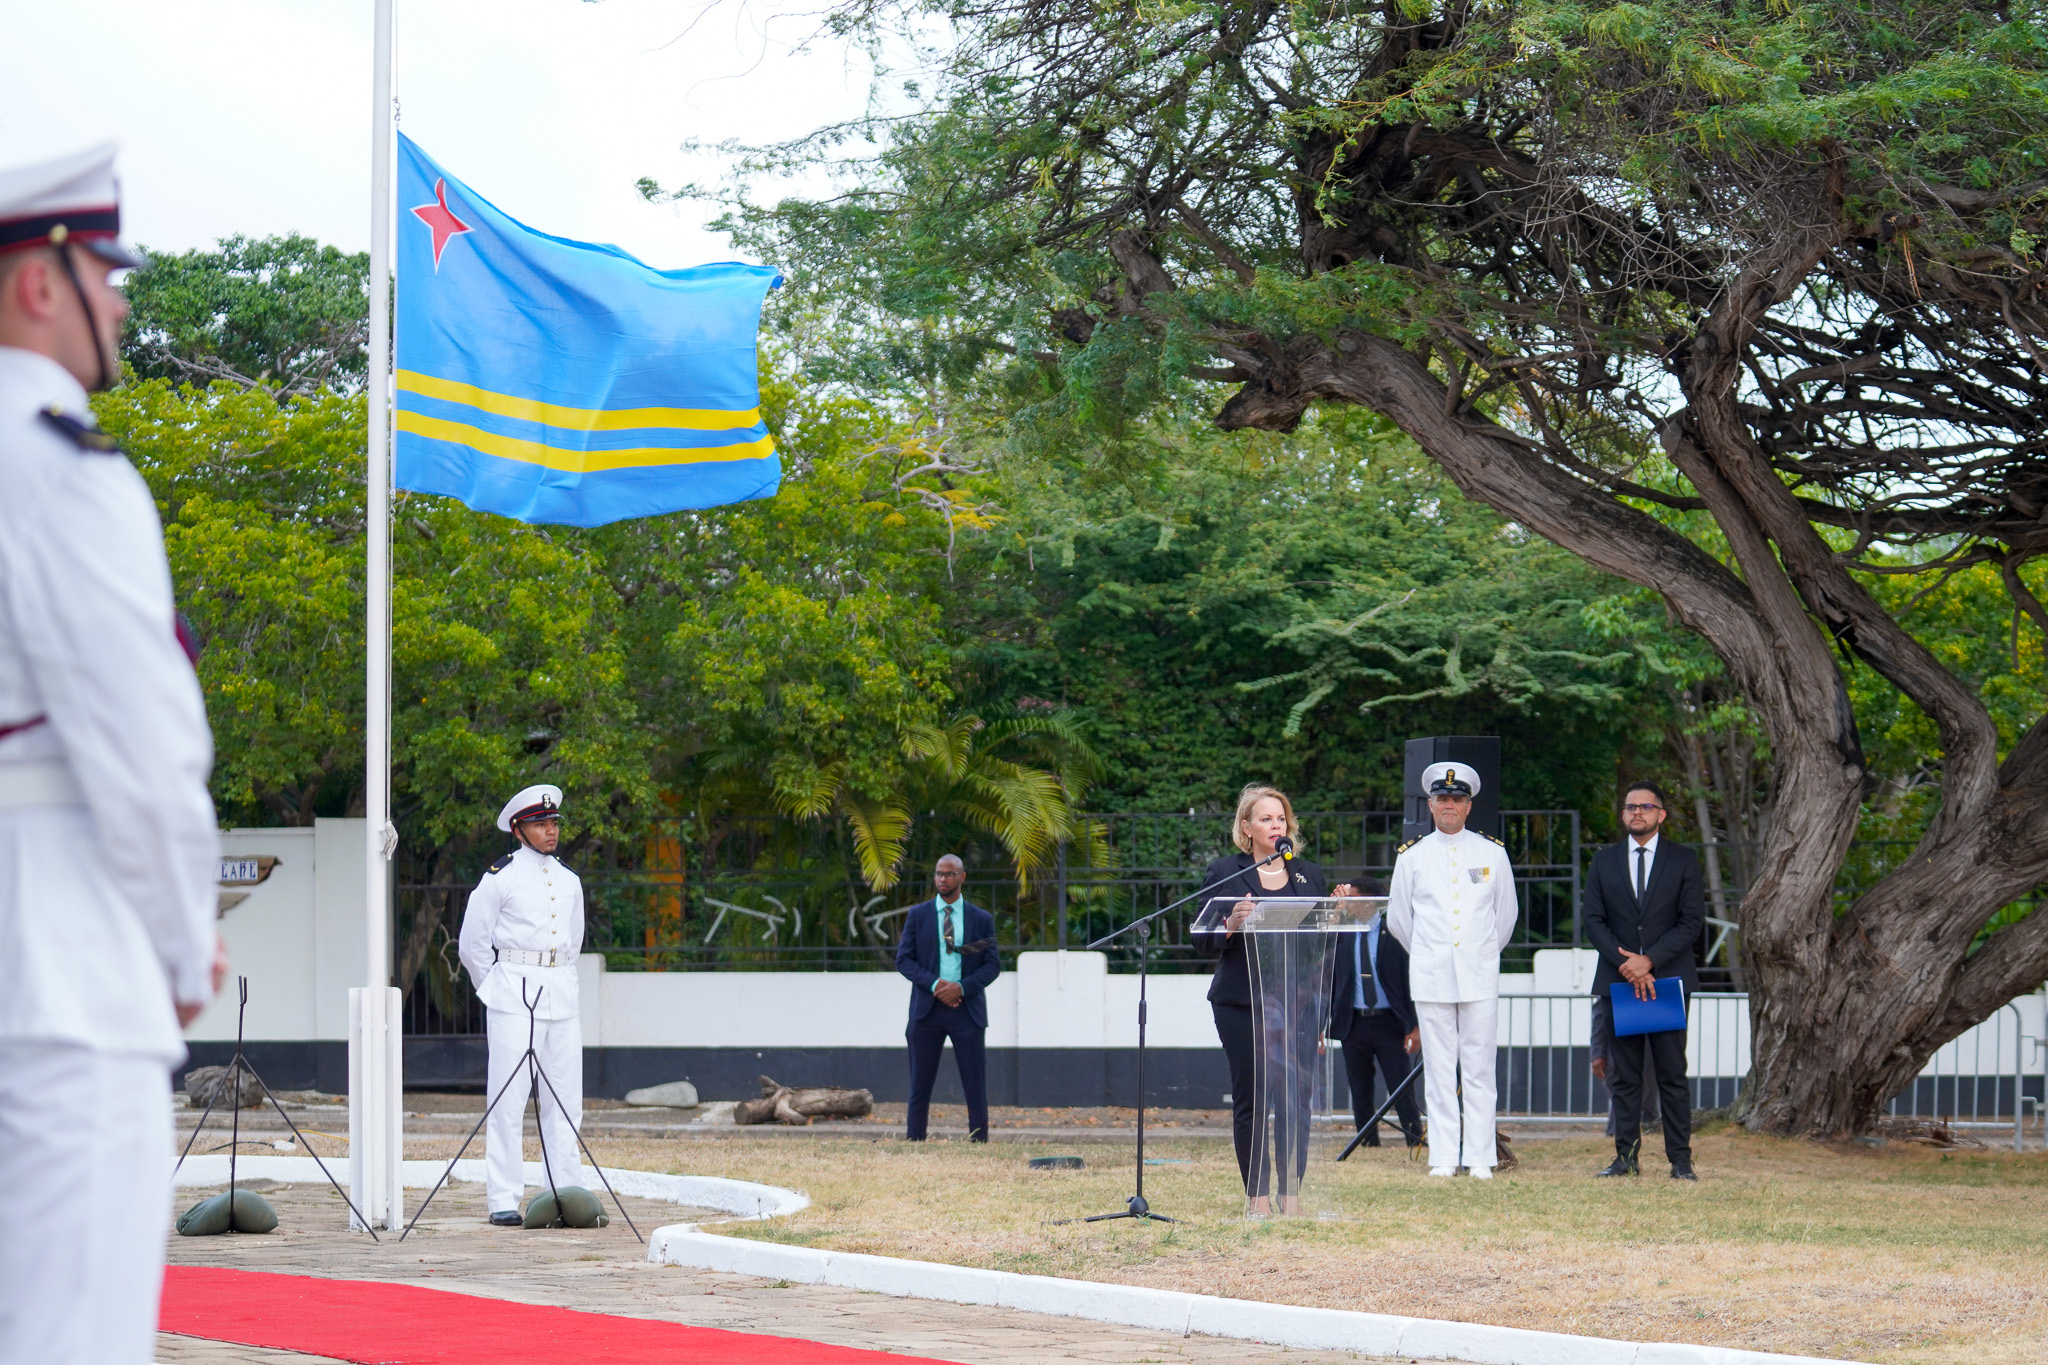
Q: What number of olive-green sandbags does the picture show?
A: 2